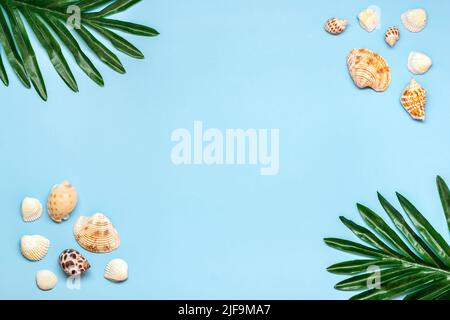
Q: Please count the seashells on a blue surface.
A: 14